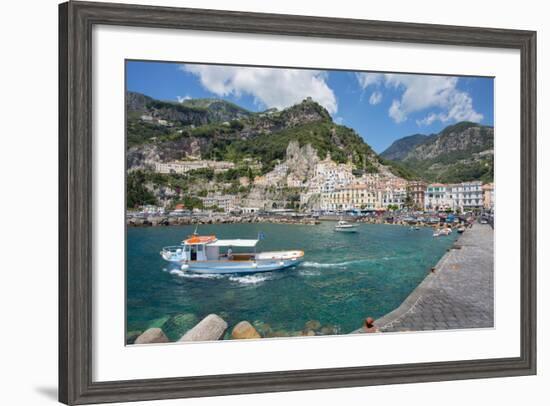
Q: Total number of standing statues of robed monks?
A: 0